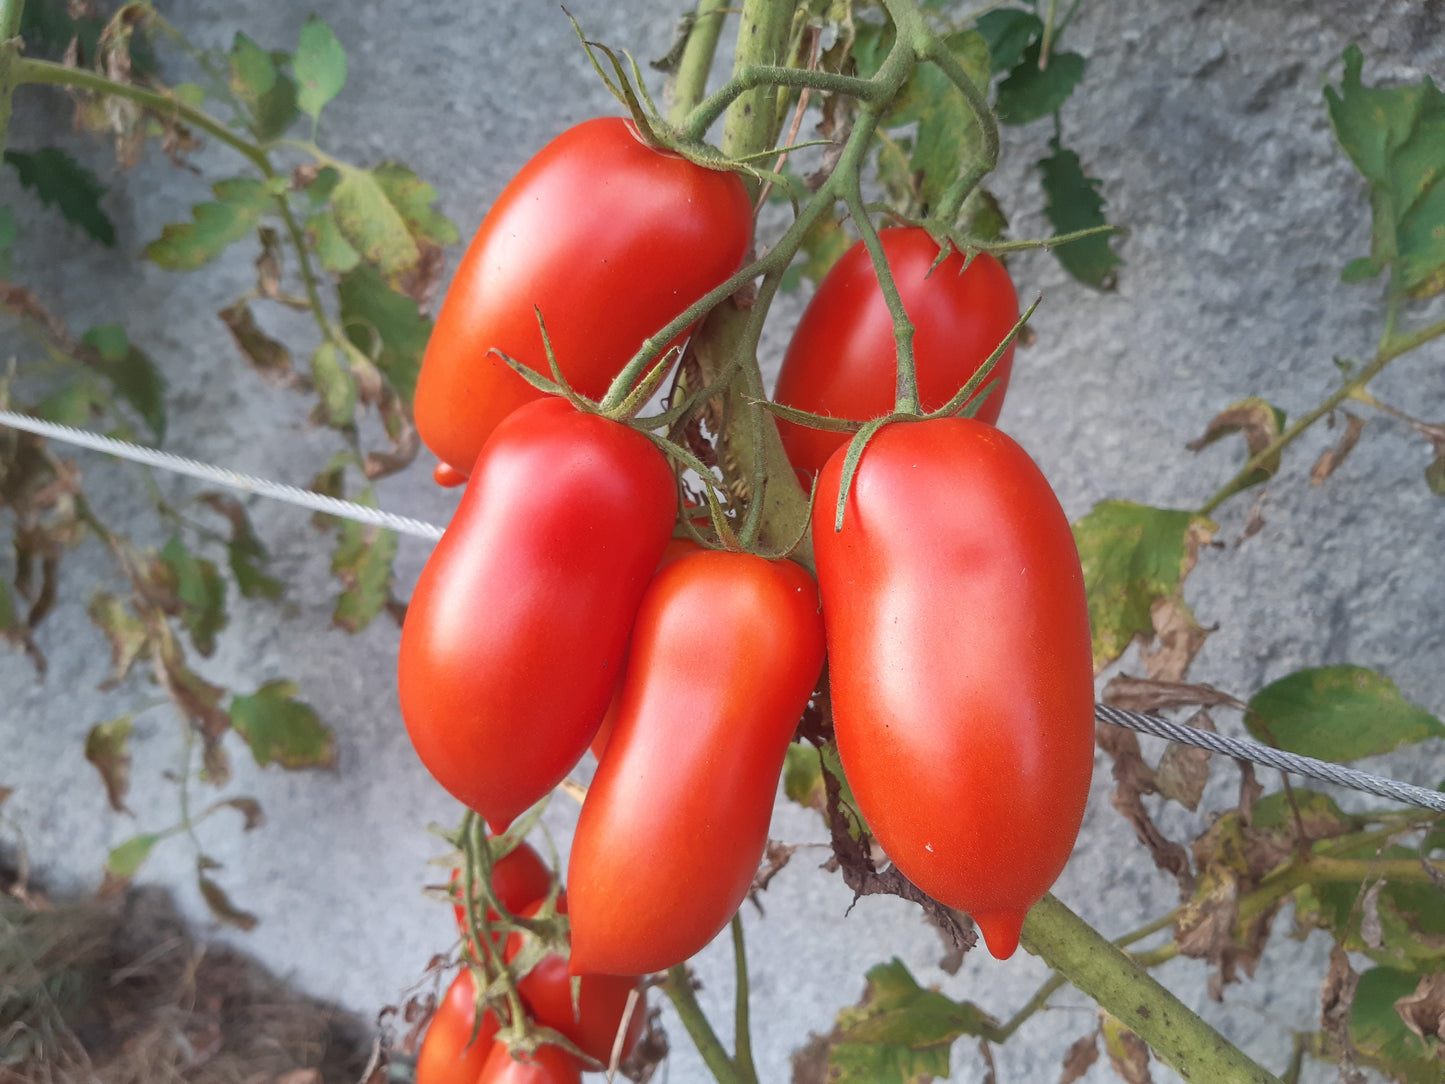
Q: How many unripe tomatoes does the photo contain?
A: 0